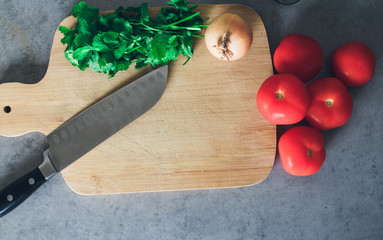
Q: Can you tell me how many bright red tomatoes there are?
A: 5